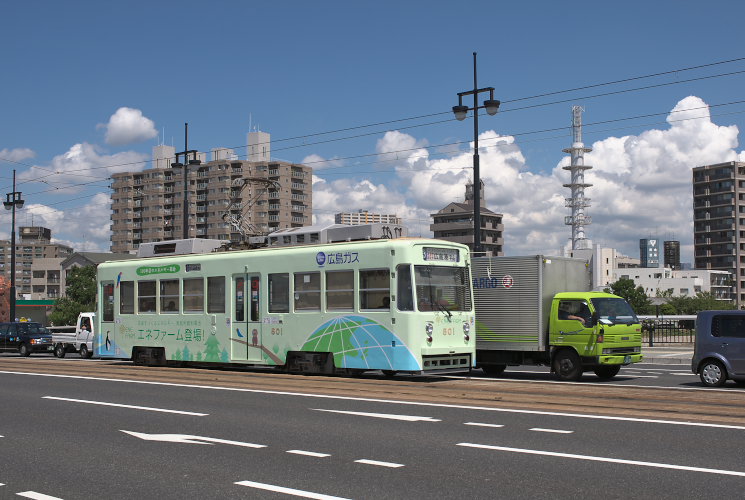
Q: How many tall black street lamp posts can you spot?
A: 3